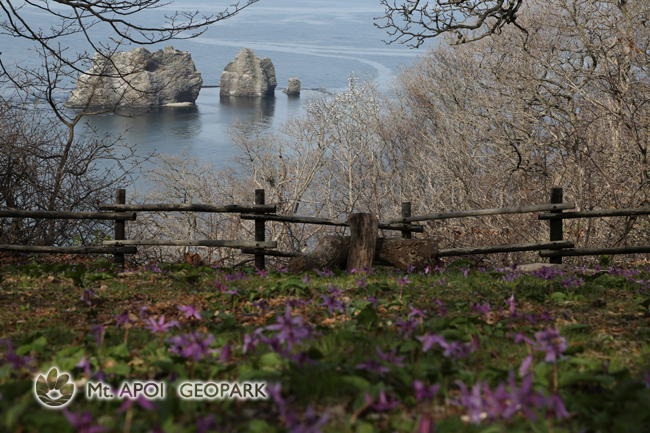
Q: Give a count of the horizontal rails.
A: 10